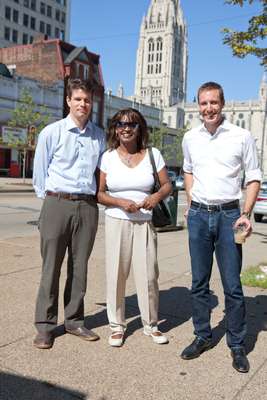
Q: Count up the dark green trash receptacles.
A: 1